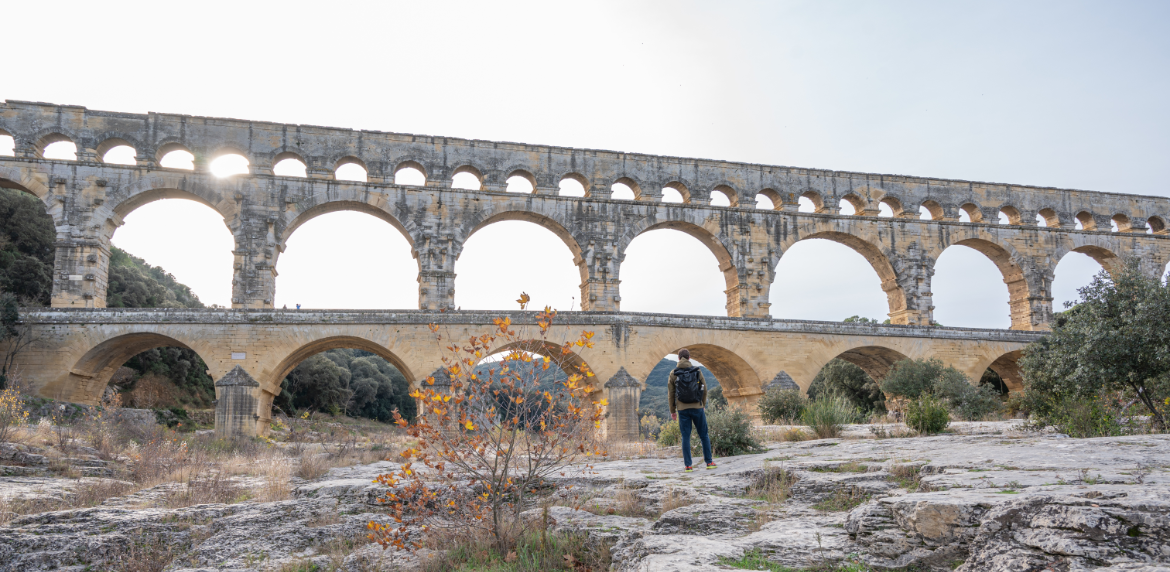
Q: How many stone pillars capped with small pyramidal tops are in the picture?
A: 4